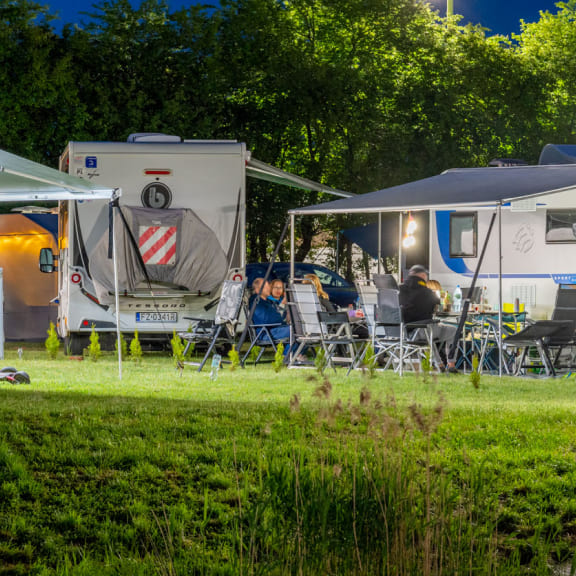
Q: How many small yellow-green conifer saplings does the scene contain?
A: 13